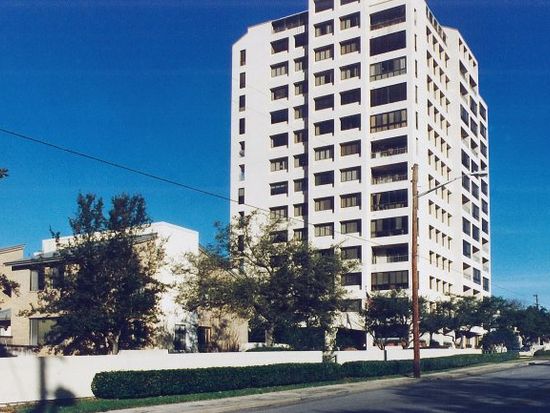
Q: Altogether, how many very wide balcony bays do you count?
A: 11